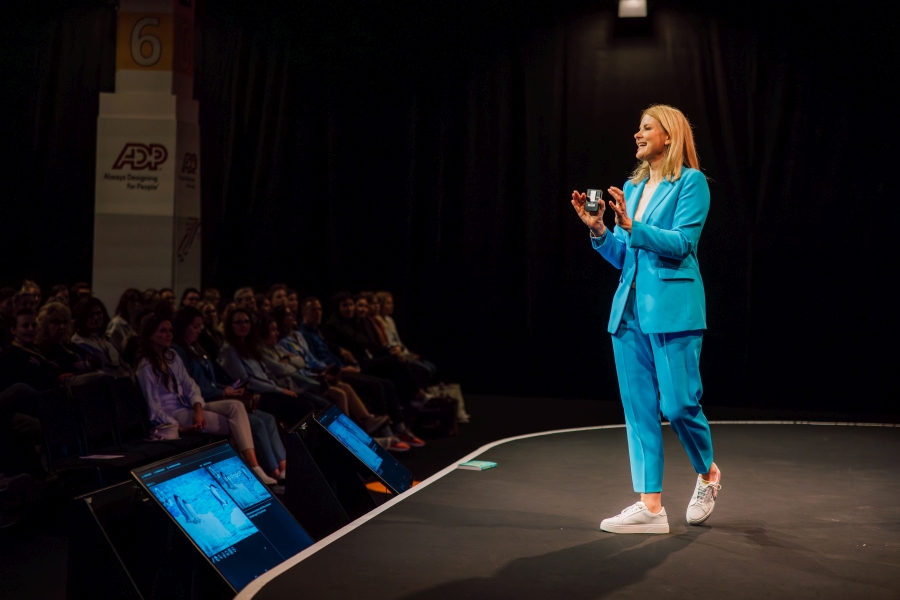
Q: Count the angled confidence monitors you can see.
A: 2